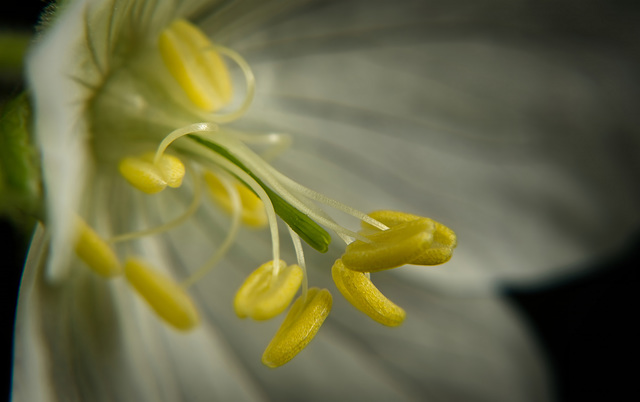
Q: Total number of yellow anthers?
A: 10